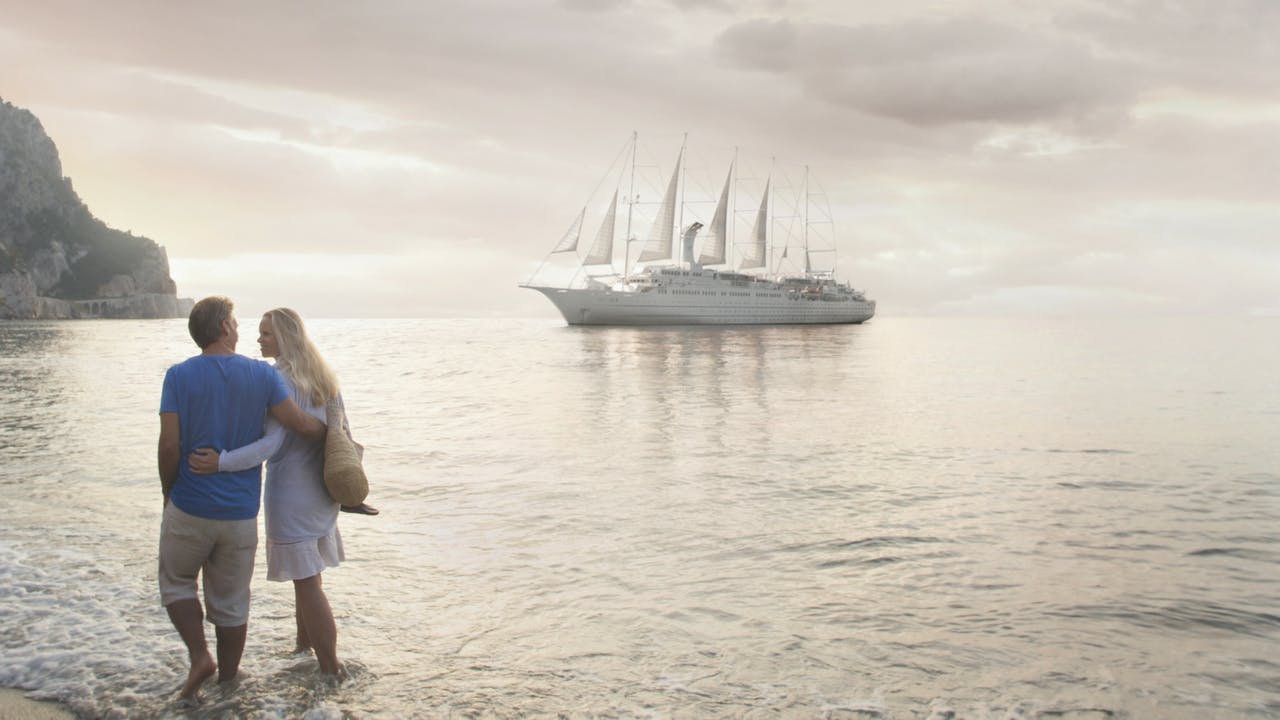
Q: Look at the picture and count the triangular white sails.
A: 5